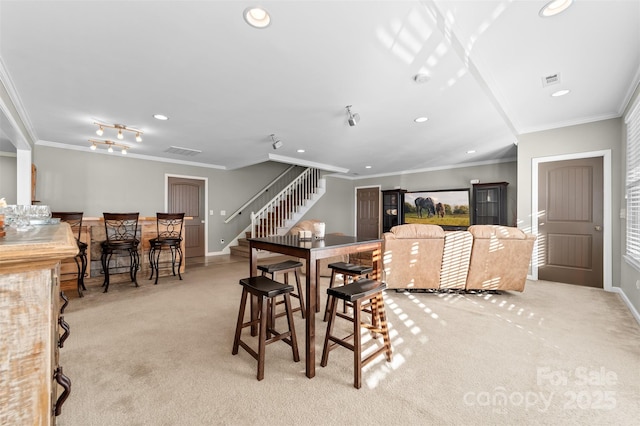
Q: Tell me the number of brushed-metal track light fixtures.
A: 2